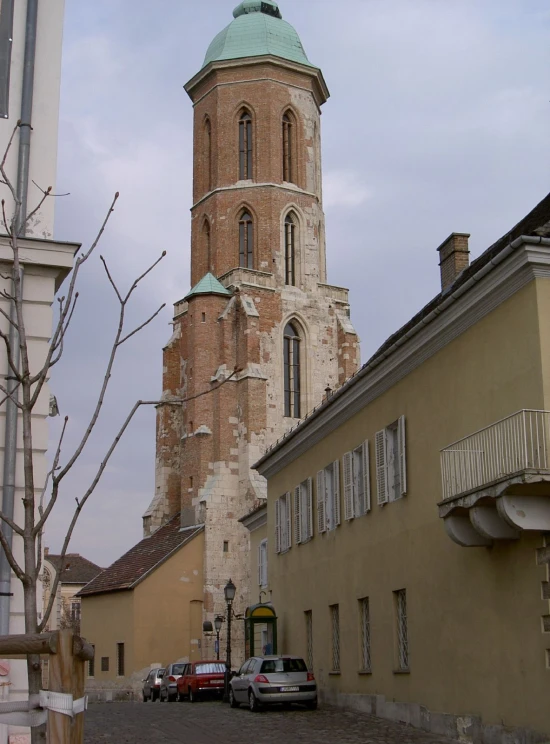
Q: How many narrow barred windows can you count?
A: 4